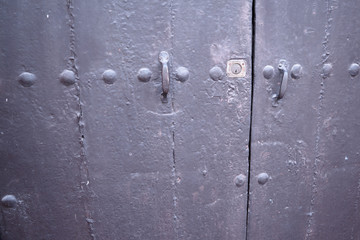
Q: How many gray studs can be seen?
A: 13